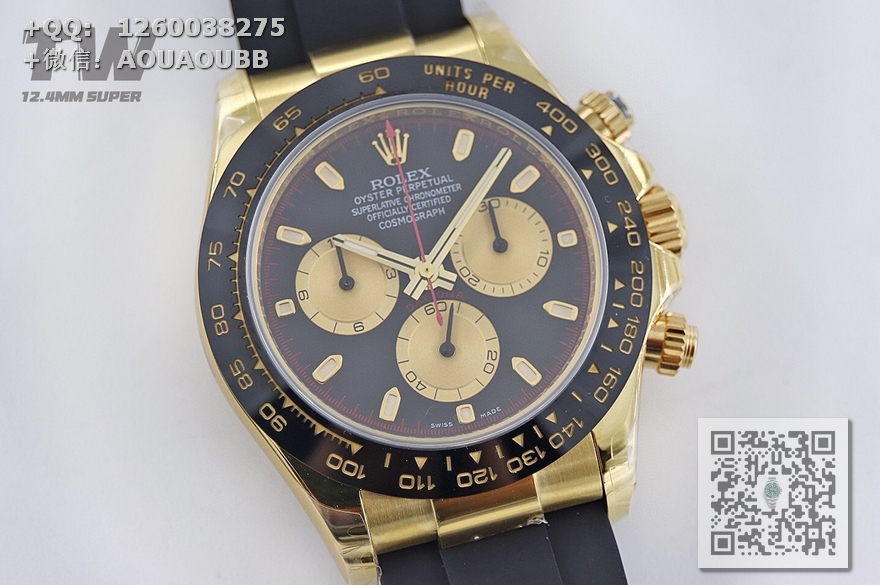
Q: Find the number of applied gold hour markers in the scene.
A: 11